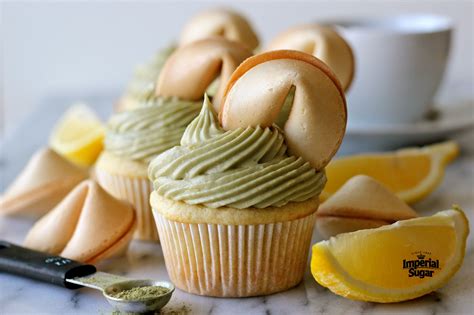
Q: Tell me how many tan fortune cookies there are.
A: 7